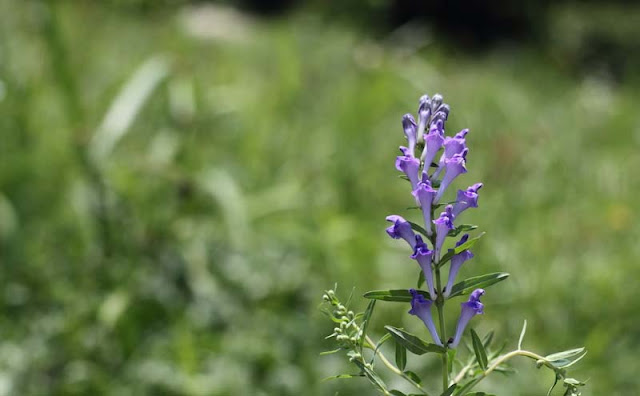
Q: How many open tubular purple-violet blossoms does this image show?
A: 12